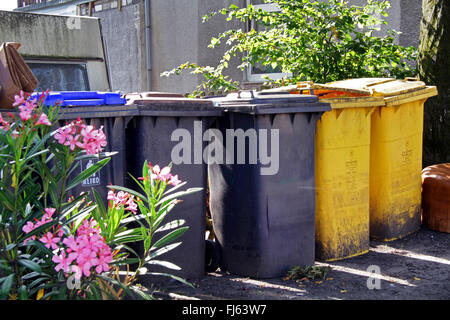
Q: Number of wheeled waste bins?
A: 5